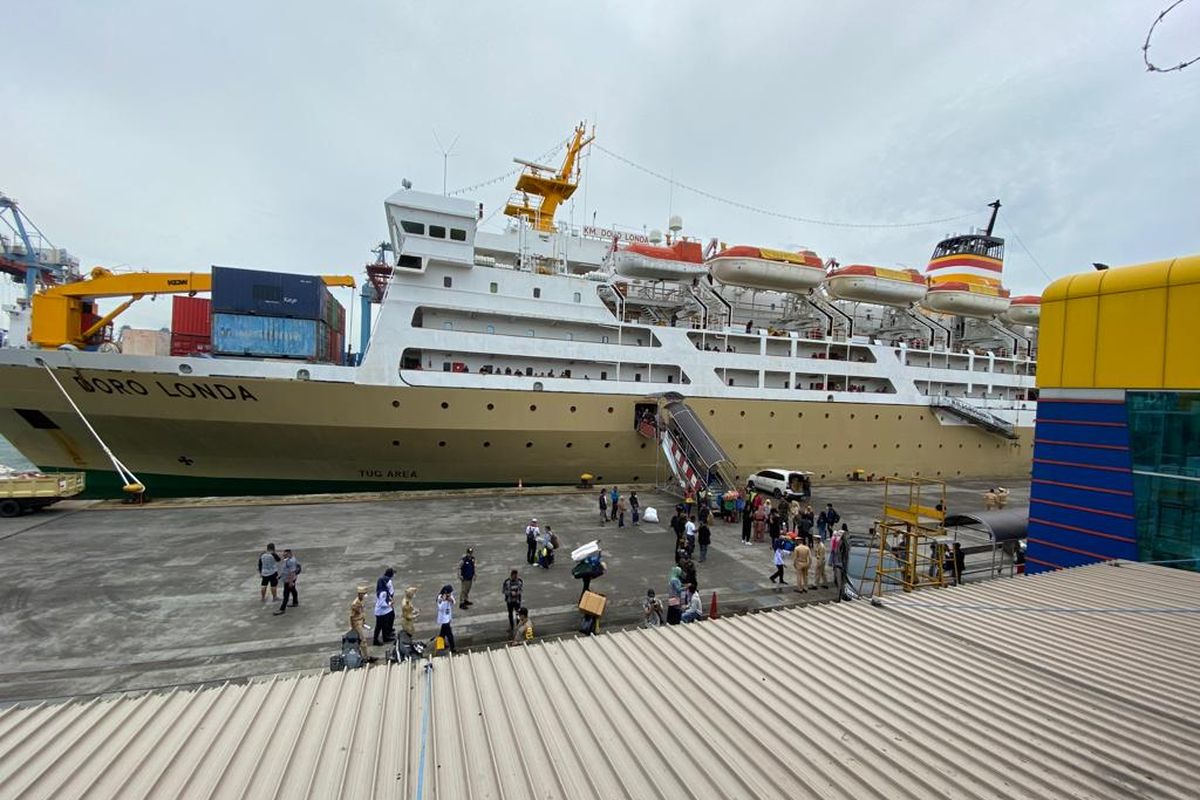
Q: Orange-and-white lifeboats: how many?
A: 5